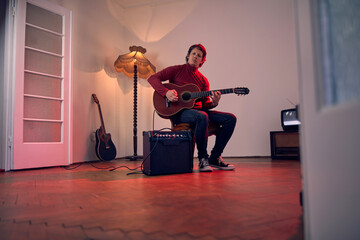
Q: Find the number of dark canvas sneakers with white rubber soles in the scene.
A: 2